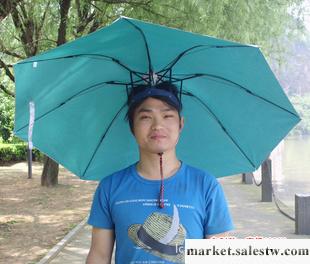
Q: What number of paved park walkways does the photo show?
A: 1